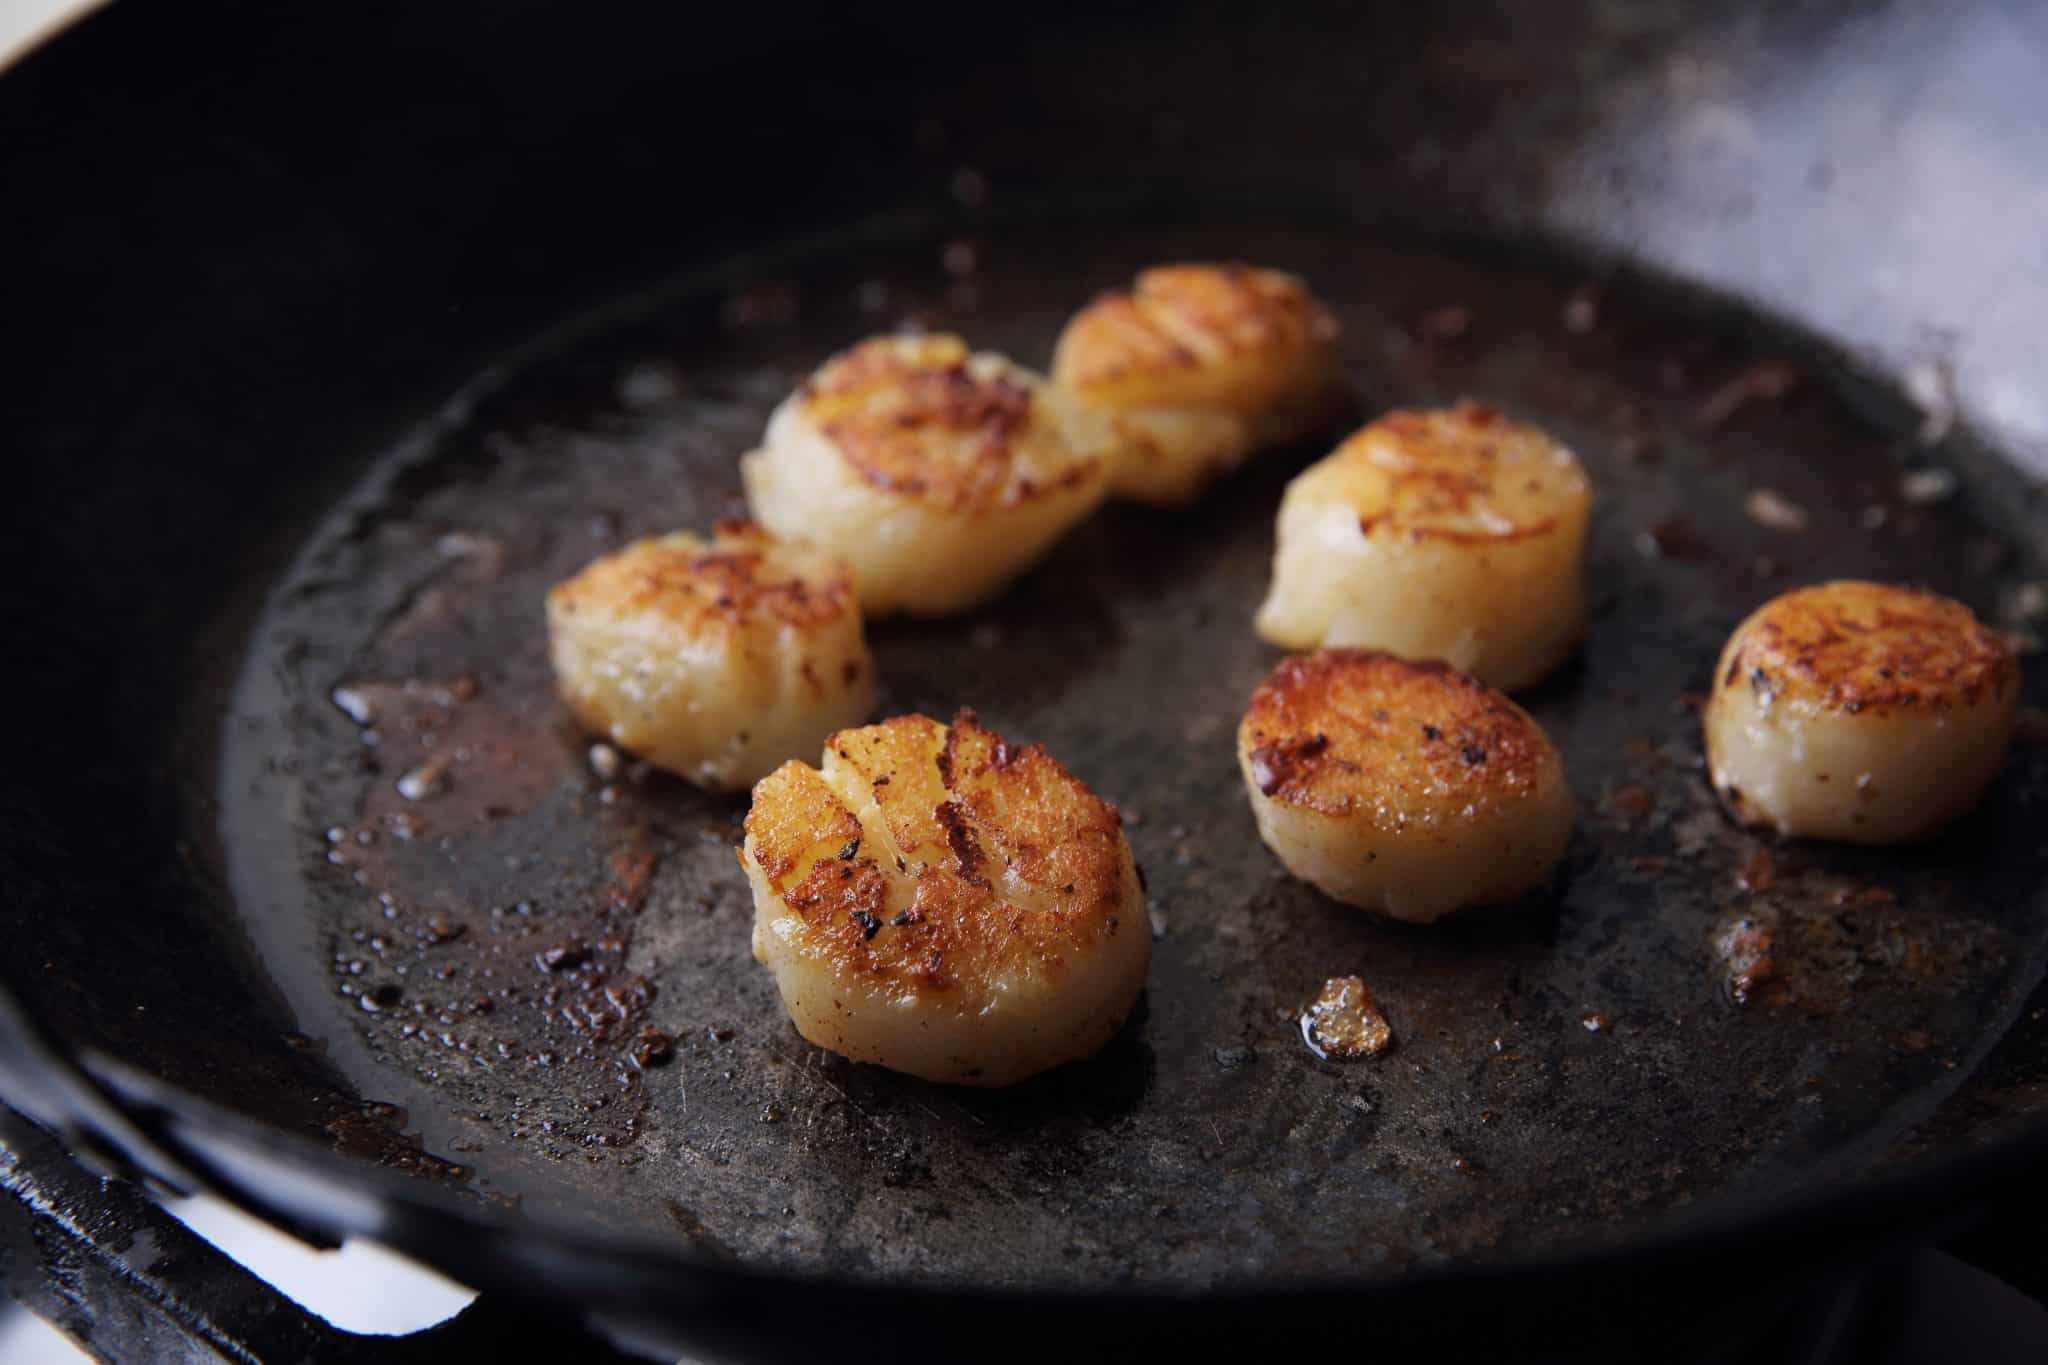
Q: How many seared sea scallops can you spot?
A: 7